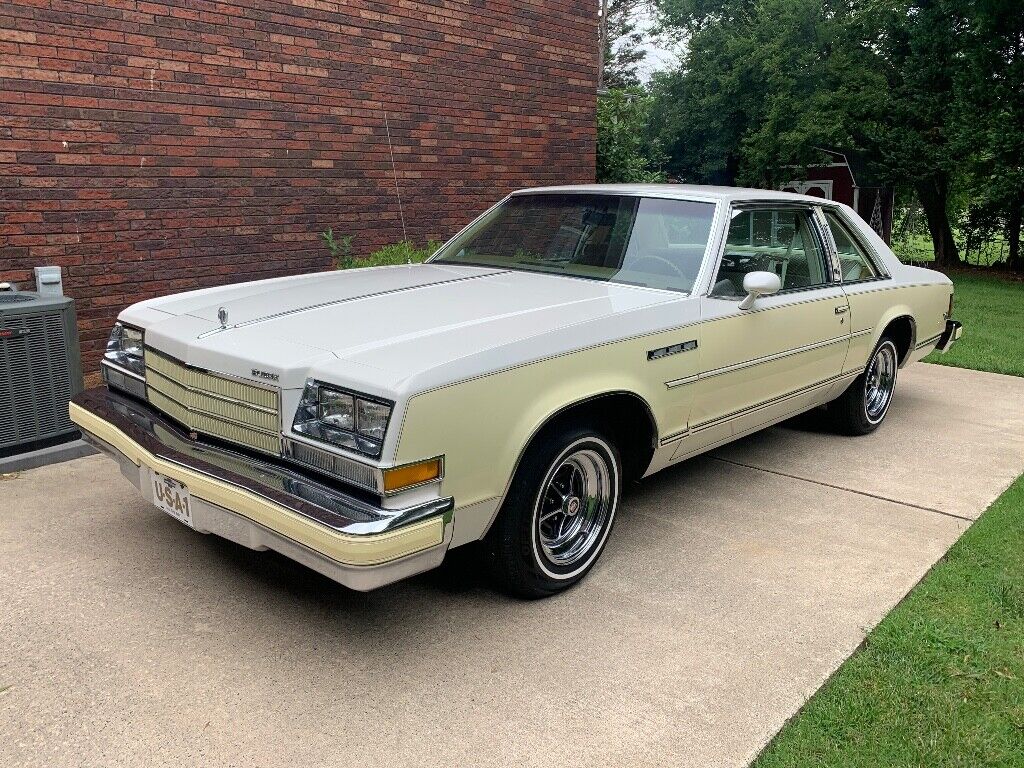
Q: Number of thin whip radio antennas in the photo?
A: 1